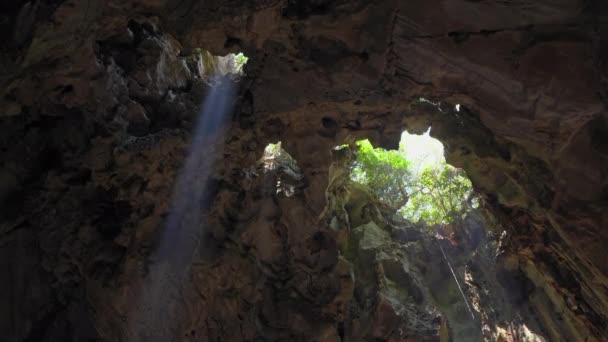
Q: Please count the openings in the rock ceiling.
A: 3